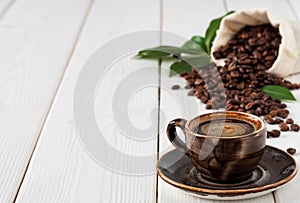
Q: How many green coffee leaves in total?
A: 5